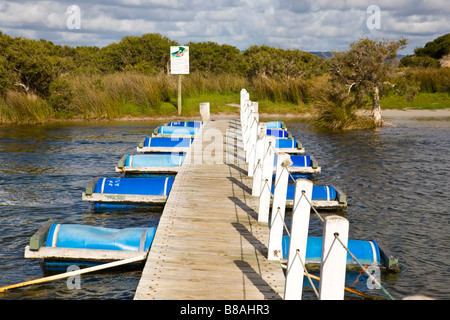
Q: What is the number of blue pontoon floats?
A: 12